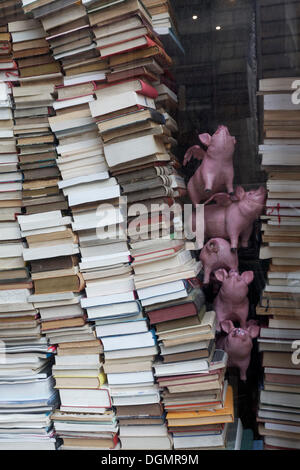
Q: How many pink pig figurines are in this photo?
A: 5